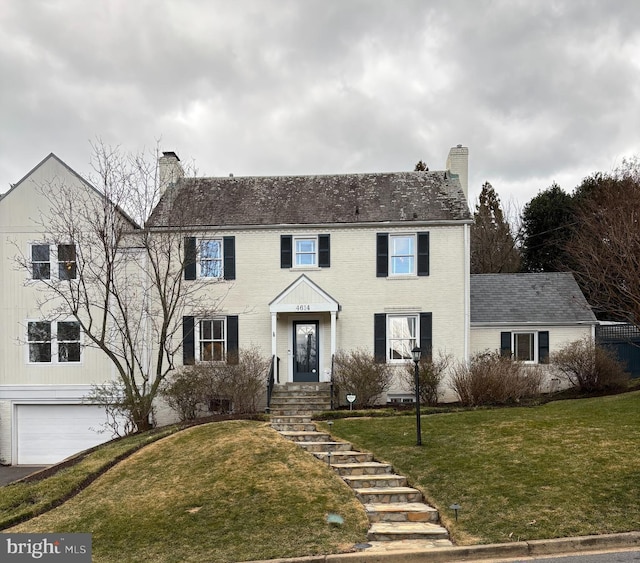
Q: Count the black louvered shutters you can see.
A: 12